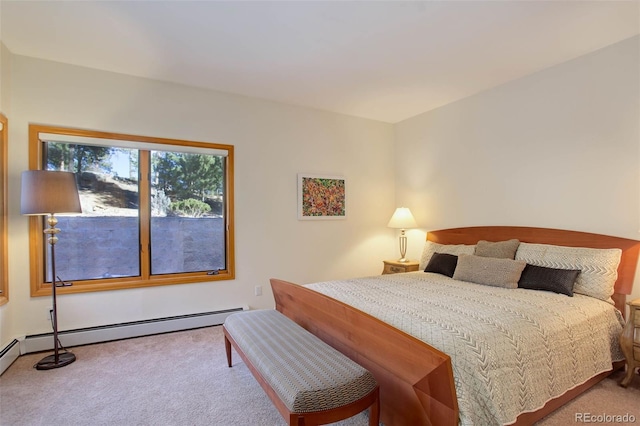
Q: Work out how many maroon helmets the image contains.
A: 0